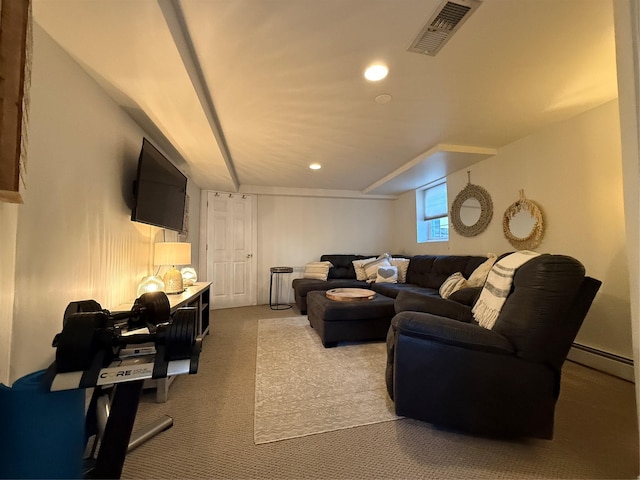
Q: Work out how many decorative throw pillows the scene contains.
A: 7